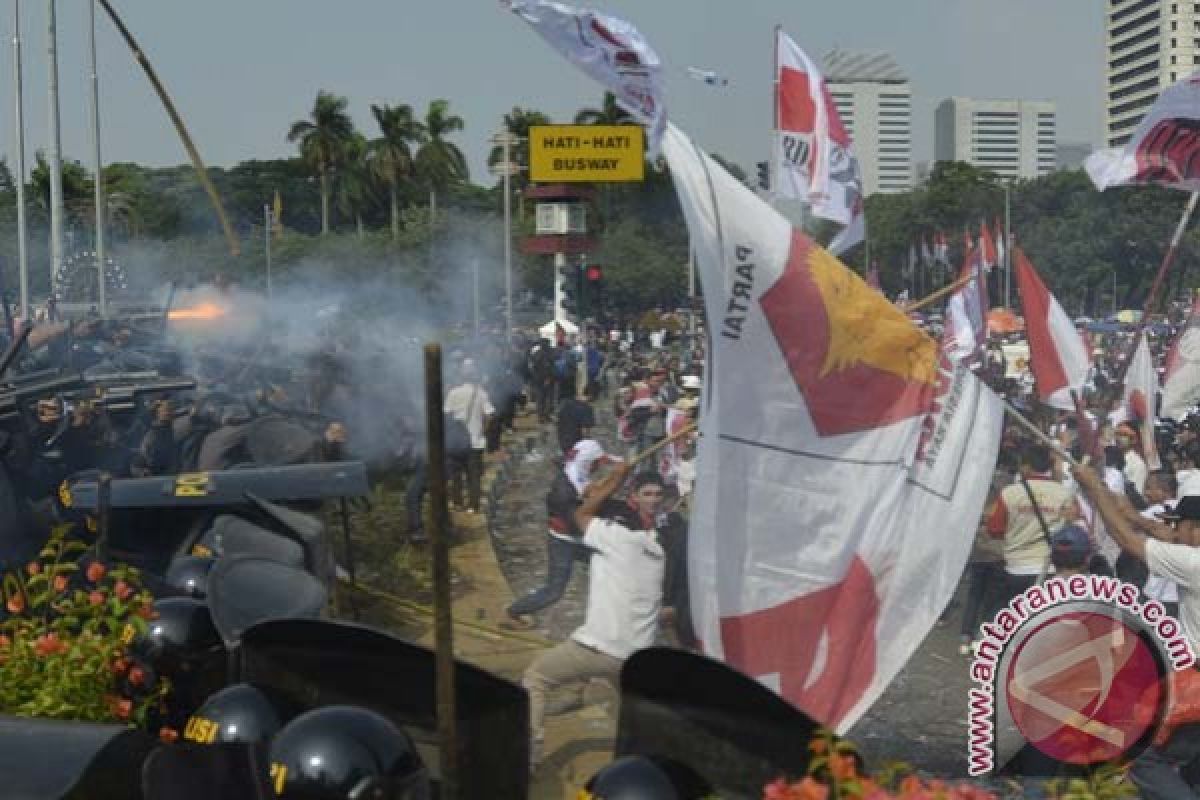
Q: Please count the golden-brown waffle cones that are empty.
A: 0